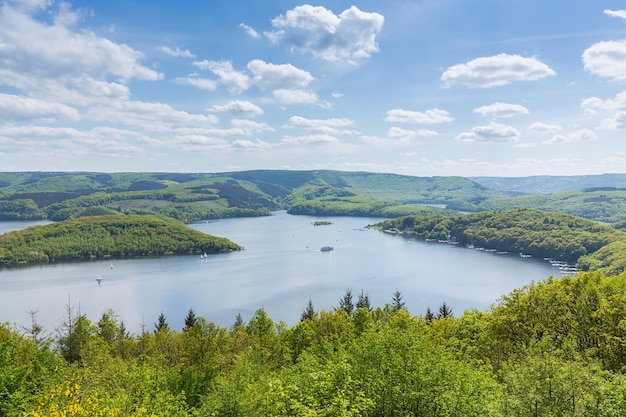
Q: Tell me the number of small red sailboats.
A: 0